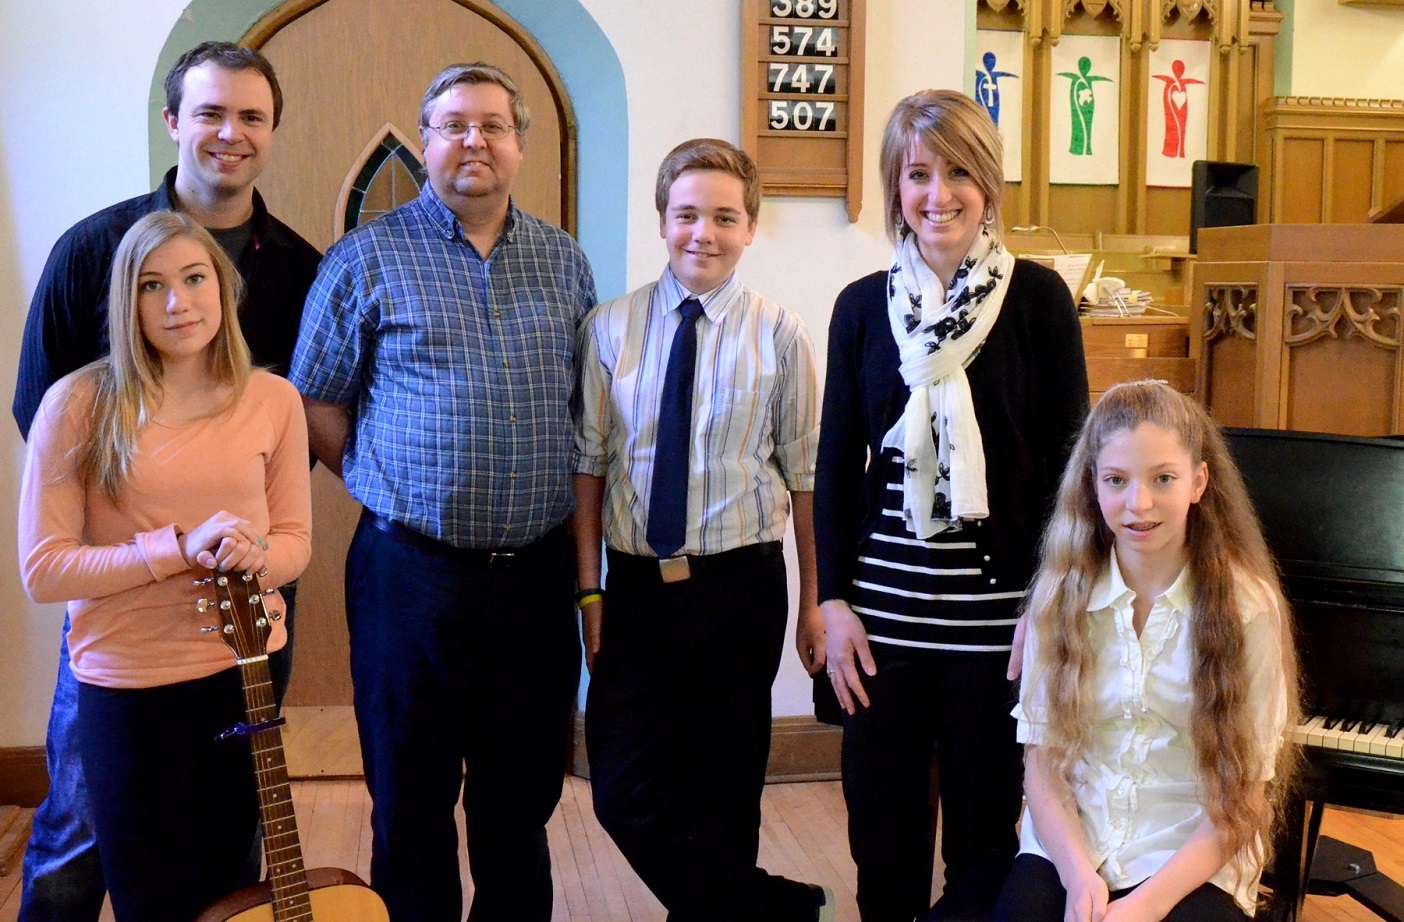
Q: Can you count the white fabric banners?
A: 3